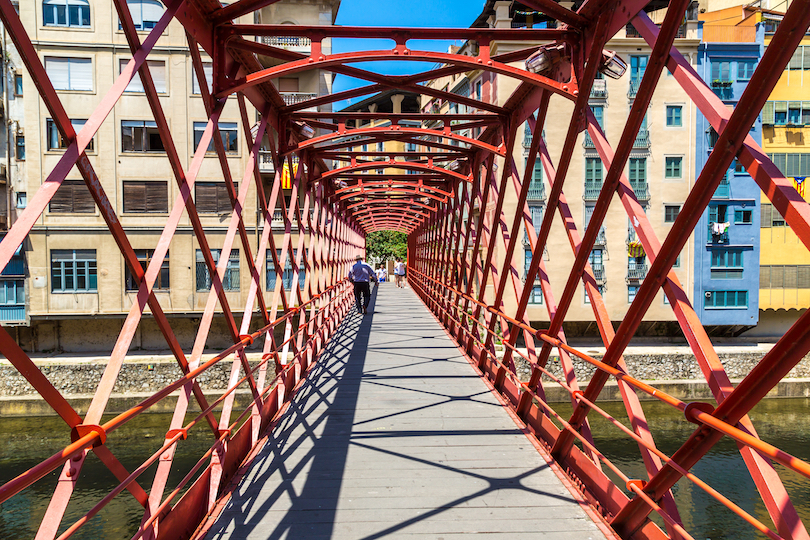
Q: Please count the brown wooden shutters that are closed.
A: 3